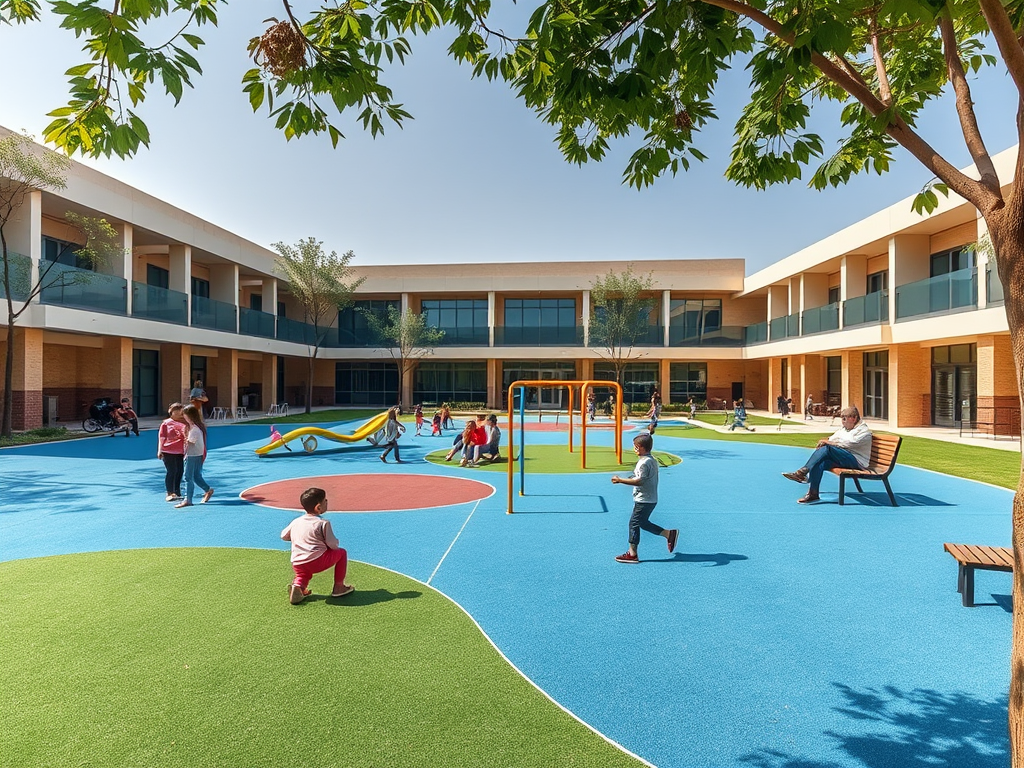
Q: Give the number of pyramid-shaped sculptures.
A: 0